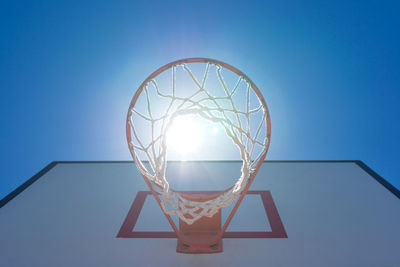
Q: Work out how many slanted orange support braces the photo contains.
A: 2